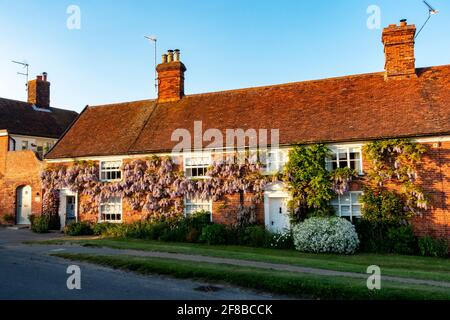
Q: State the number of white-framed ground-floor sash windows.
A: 3